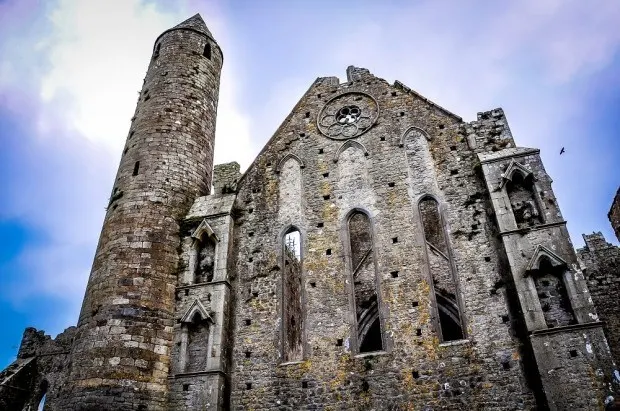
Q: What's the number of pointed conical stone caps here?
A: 1